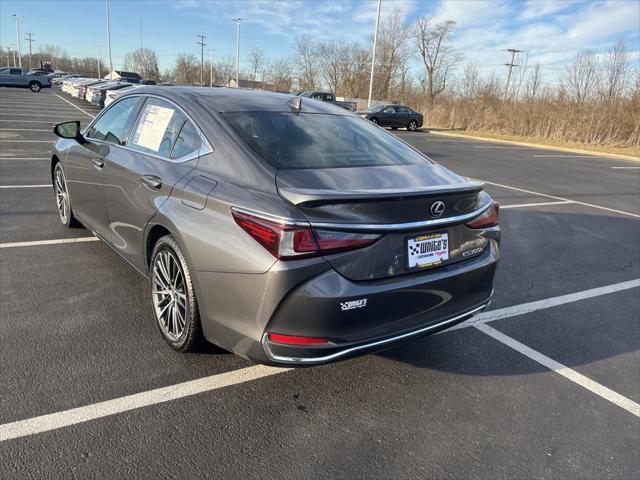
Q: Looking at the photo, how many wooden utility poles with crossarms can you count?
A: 3